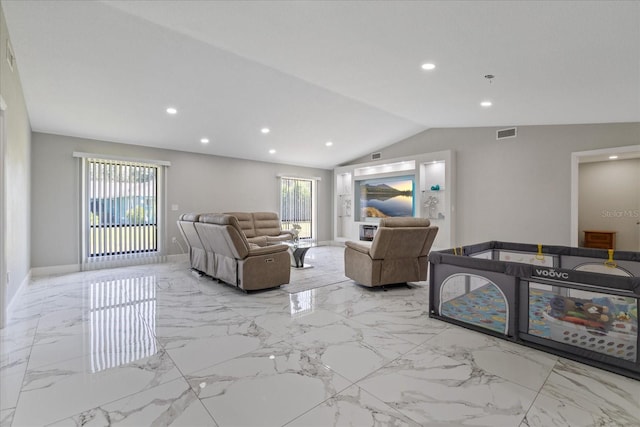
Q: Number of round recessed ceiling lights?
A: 8